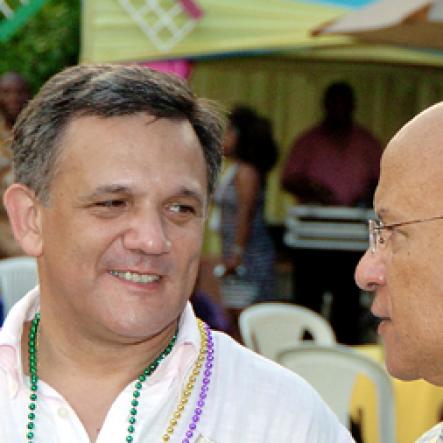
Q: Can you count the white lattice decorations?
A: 2